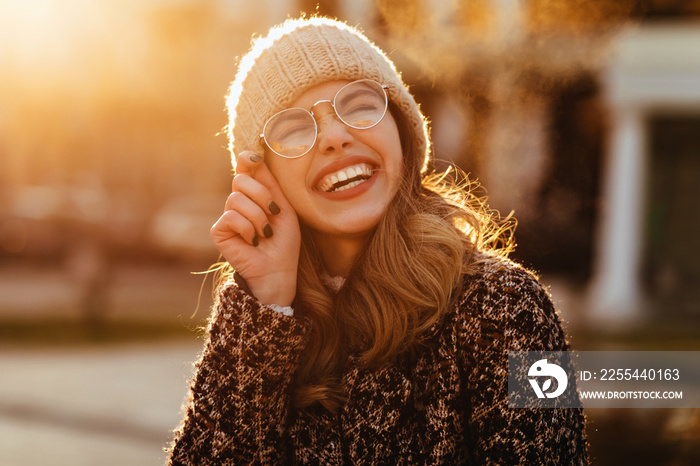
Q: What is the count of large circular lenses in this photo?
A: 2